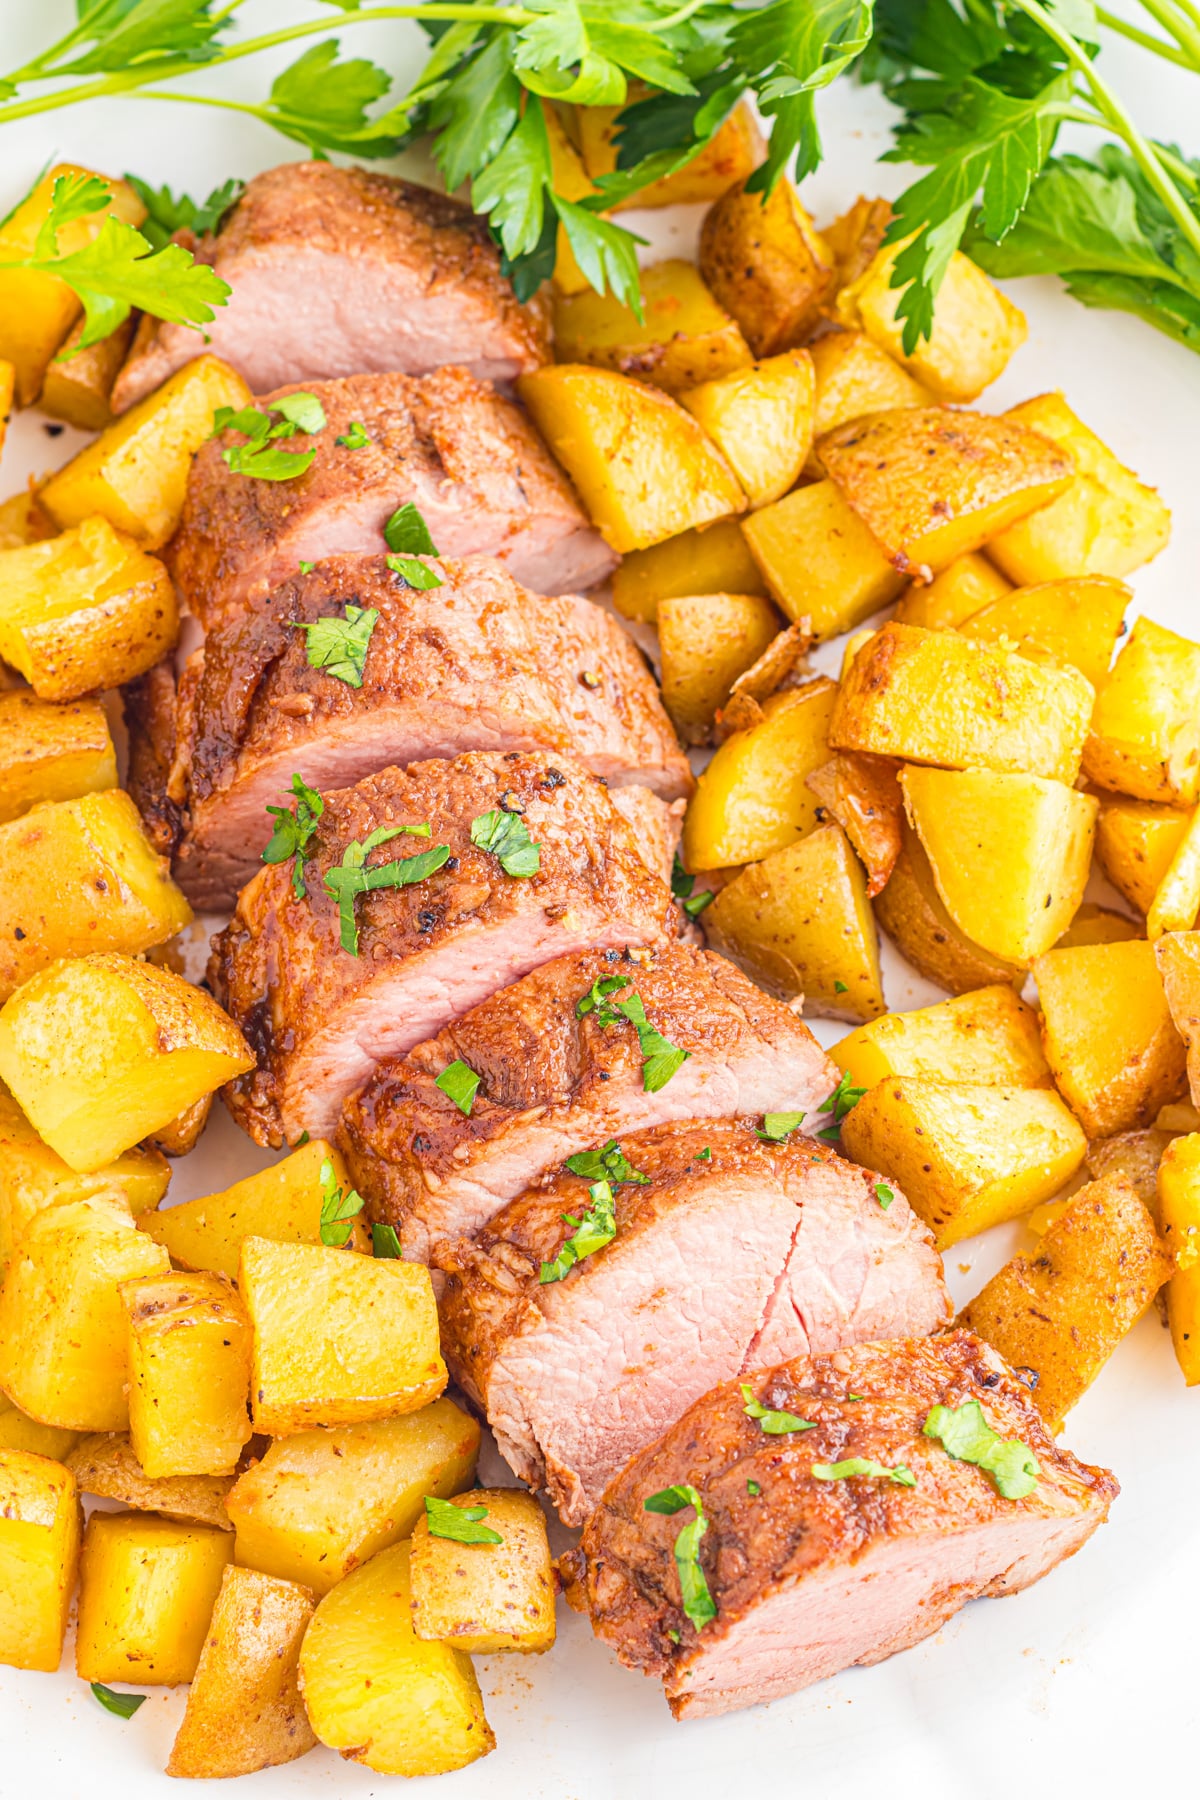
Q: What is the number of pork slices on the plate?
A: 7